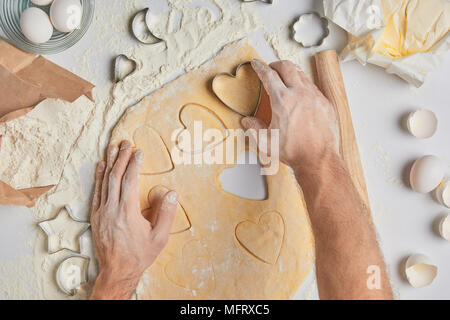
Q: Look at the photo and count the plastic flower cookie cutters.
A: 0